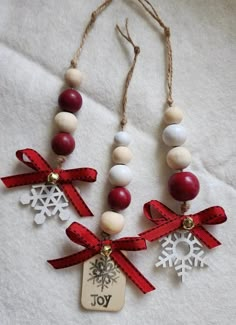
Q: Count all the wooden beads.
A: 13